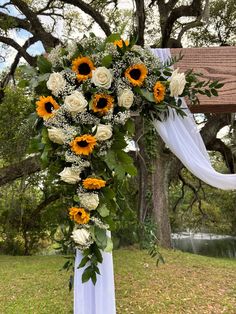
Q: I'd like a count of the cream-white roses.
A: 10